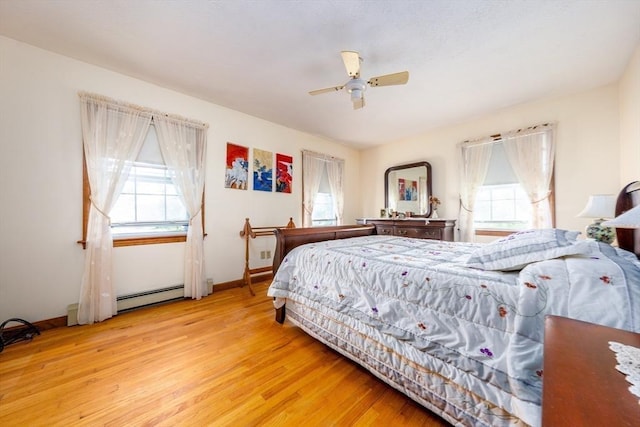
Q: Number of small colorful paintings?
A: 3